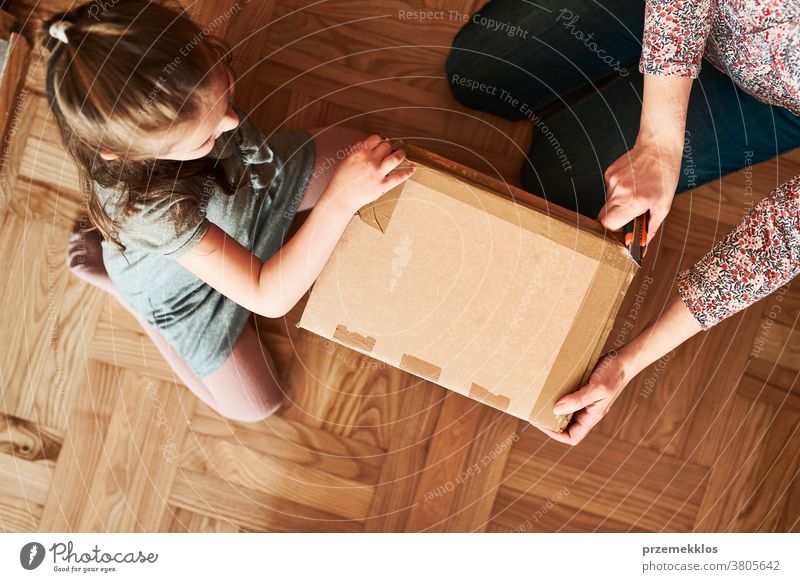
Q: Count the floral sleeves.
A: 2